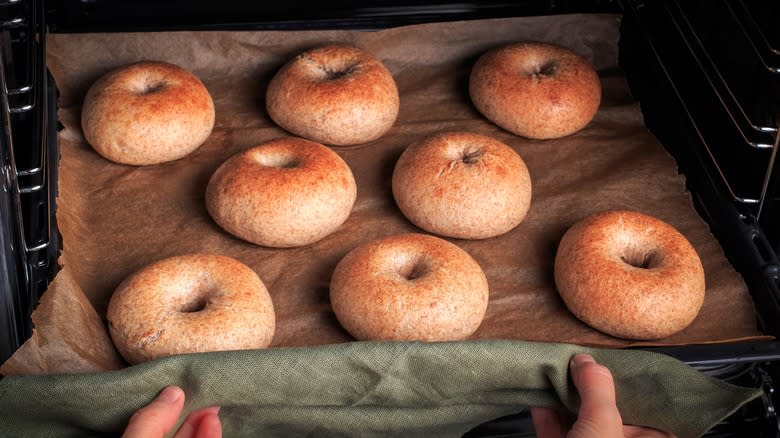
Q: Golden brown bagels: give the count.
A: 8